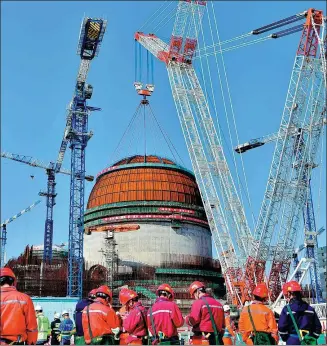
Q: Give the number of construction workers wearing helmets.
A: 12